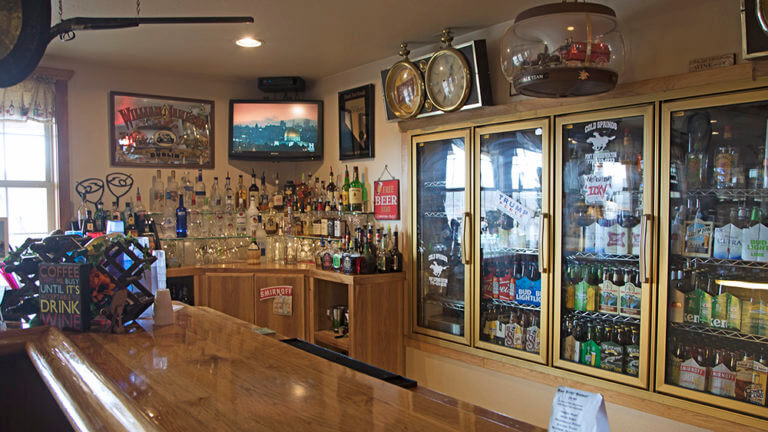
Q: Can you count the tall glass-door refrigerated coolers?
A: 4